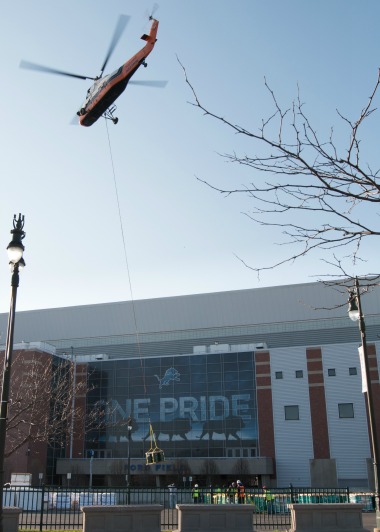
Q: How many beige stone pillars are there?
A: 4